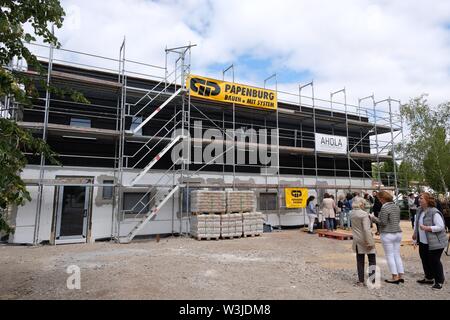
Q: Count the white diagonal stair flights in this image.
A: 3